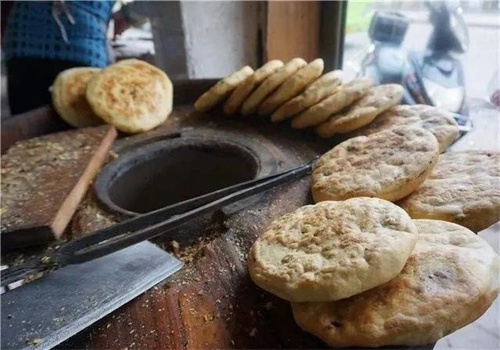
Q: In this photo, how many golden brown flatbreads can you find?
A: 14